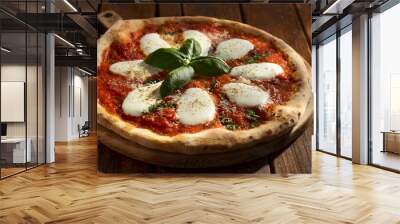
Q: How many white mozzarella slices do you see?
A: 8